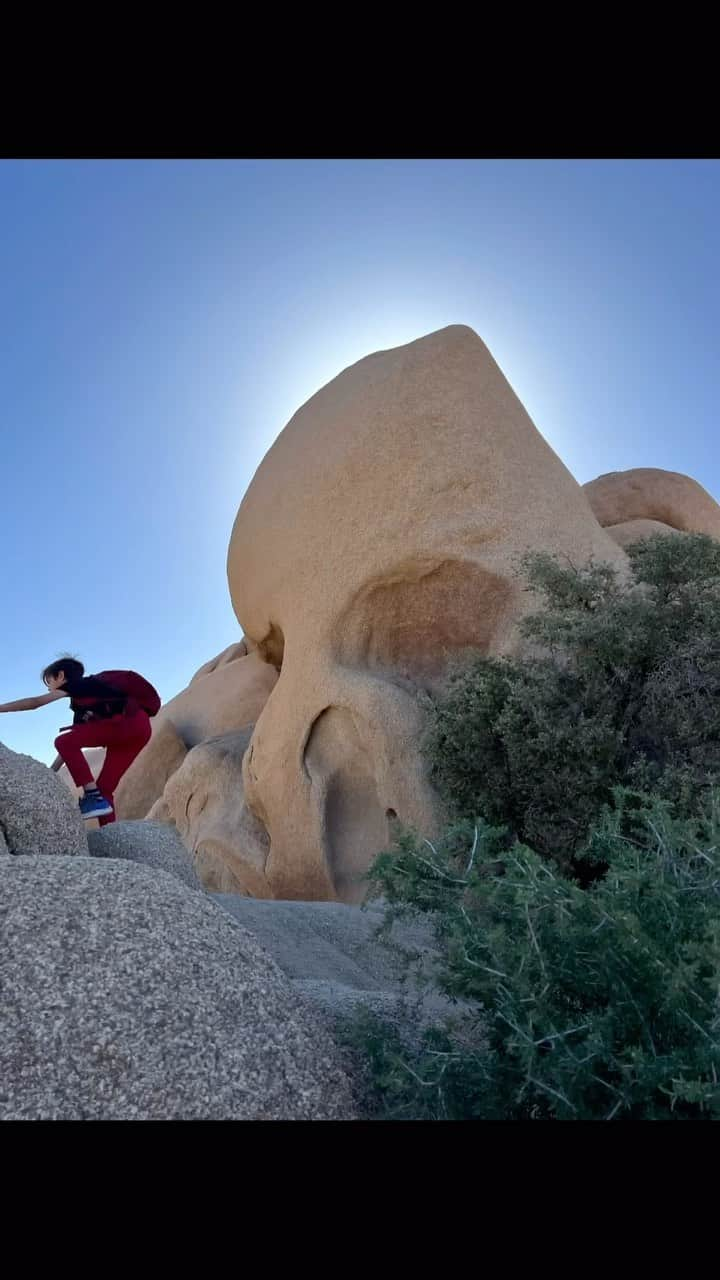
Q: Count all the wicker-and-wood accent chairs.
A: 0